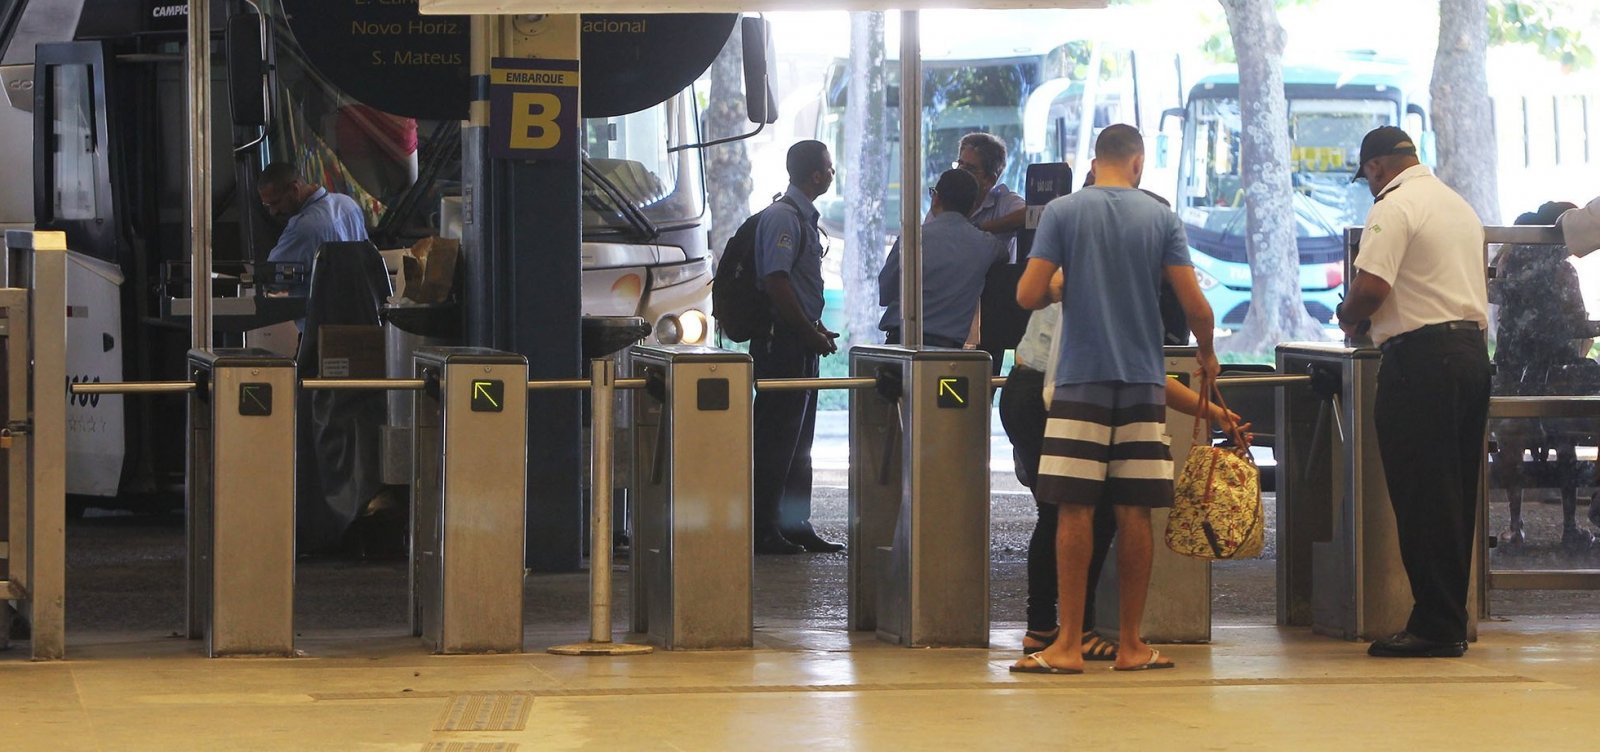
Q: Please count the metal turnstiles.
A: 6